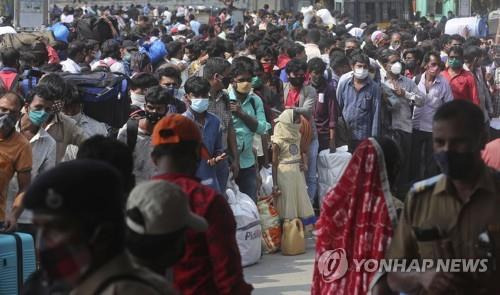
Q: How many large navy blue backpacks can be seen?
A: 1